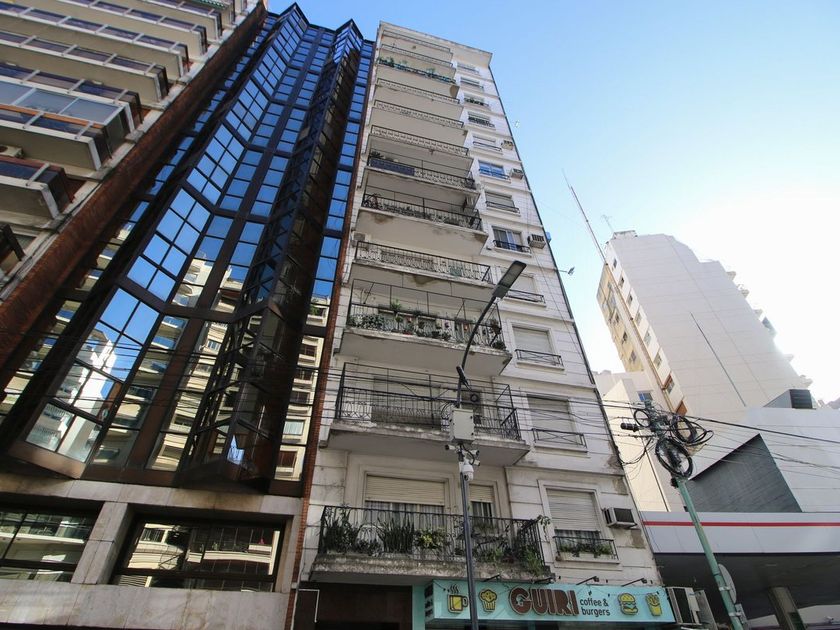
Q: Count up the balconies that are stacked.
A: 12